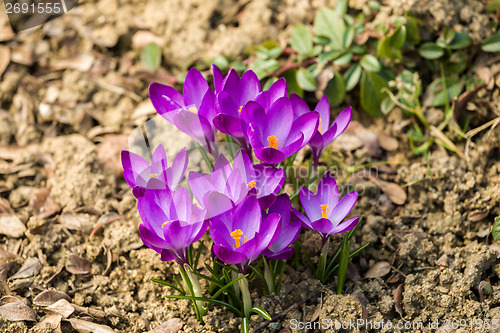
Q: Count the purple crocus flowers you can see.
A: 11